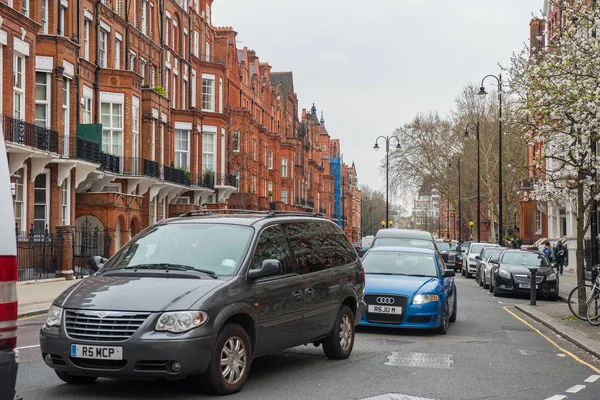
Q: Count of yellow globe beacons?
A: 3